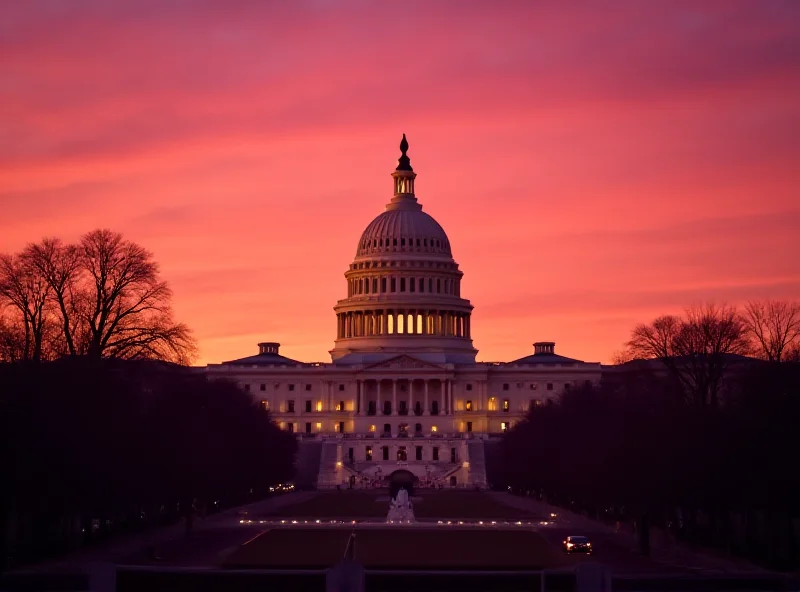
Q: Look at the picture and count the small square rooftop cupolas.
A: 2